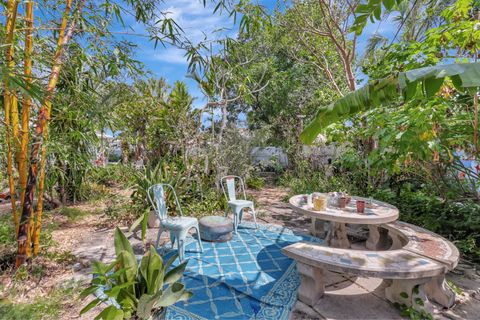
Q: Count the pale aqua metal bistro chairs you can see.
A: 2